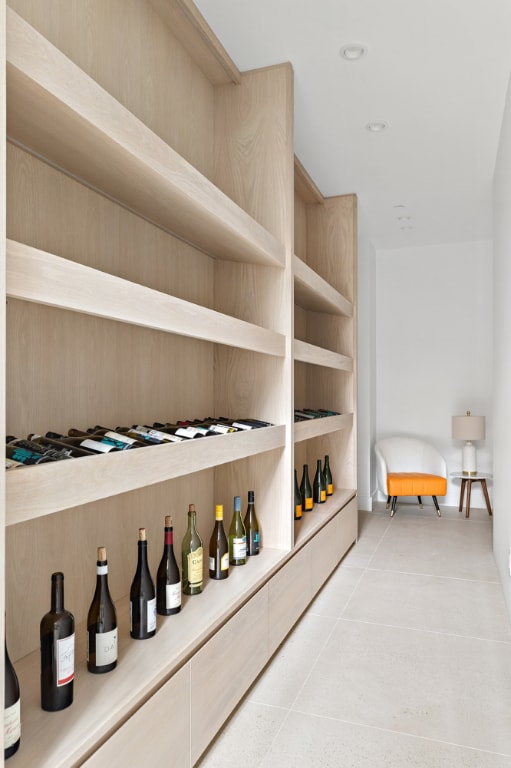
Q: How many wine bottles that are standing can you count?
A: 13